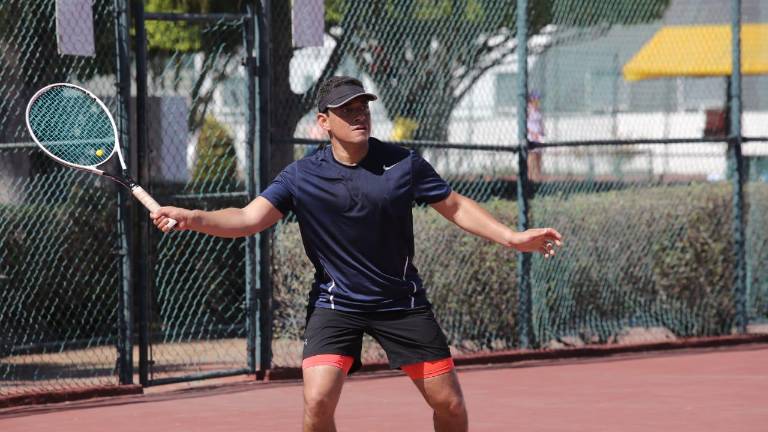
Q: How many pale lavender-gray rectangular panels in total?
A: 2